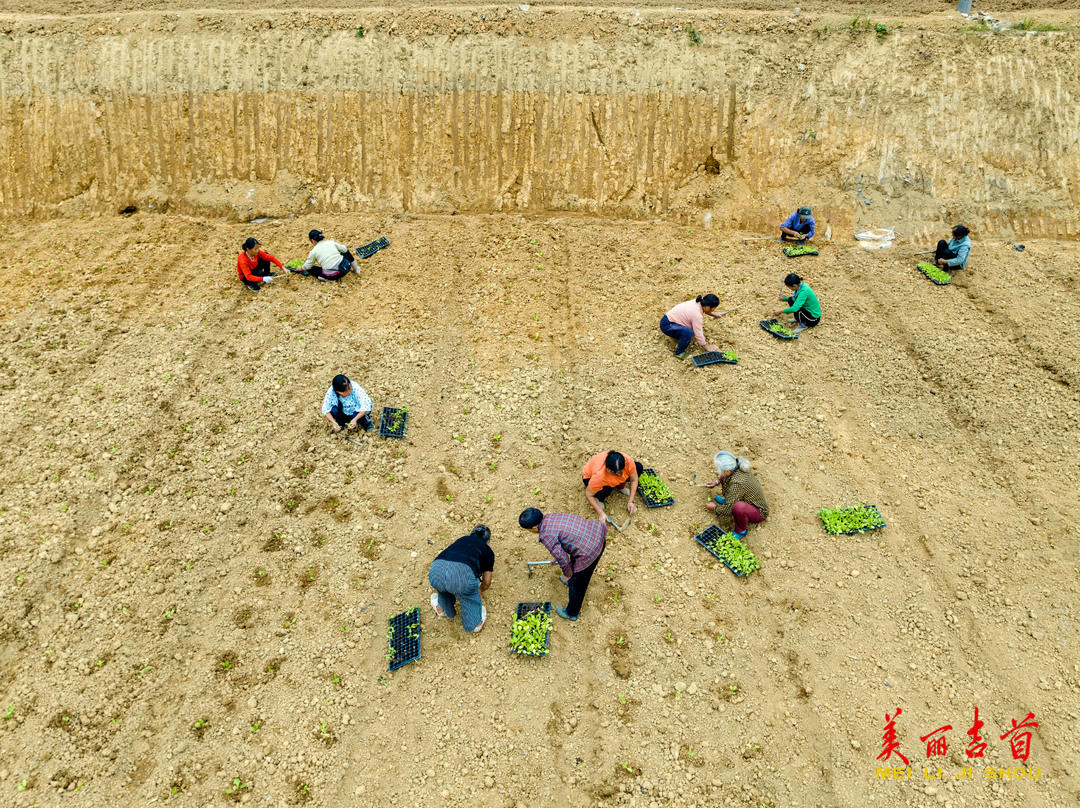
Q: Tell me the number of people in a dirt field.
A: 11